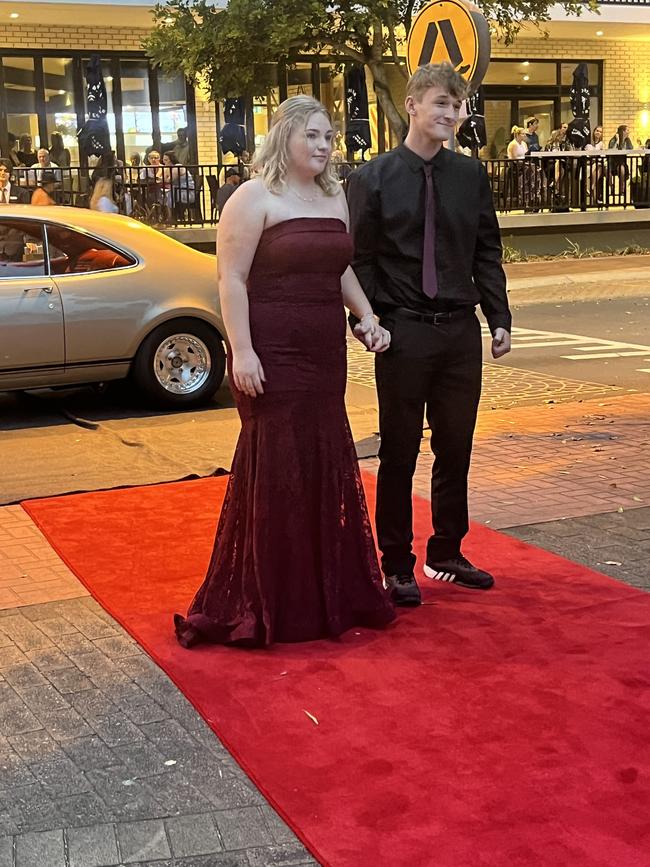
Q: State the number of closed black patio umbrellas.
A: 5